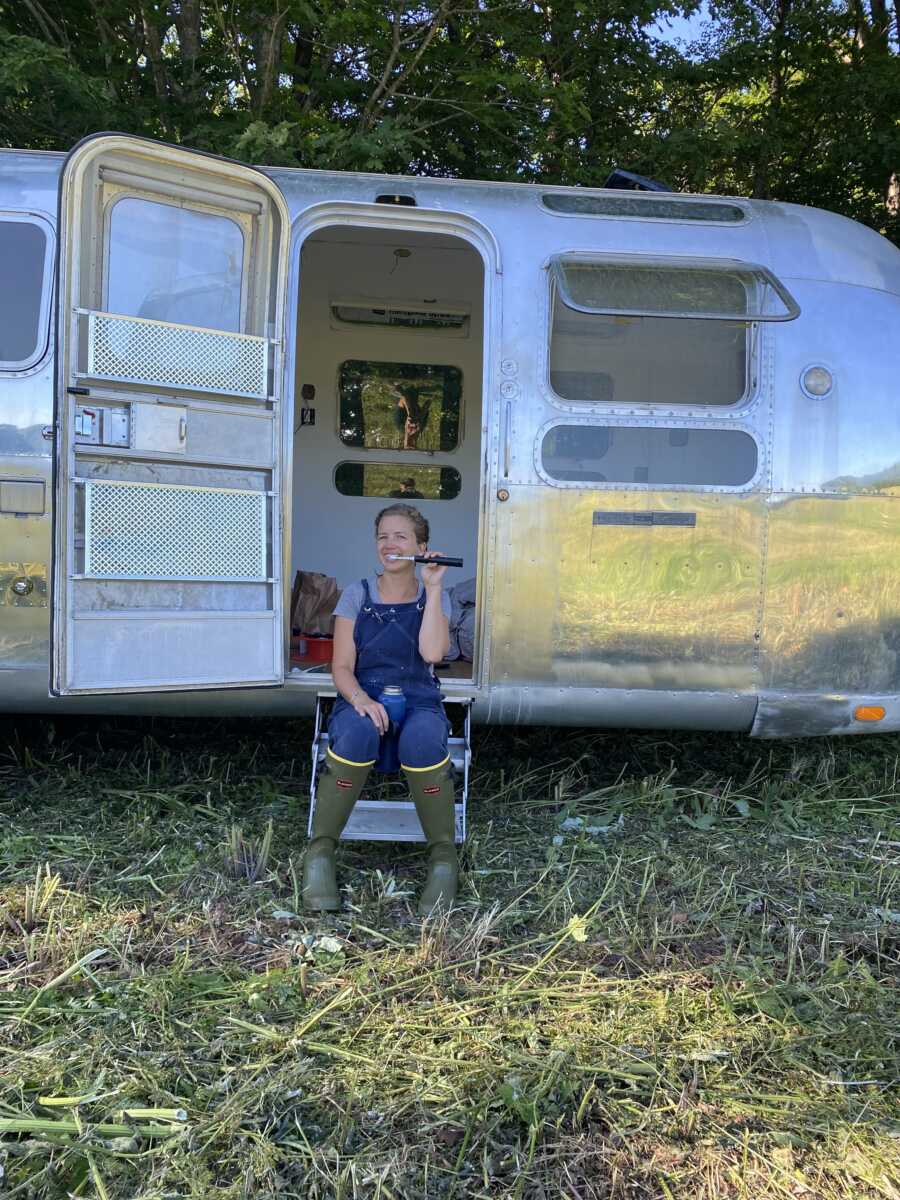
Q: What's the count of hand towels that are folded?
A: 0